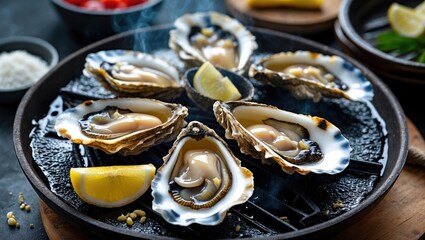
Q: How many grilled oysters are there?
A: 6